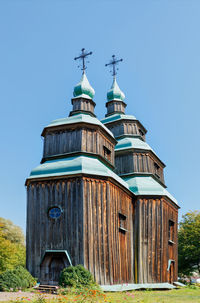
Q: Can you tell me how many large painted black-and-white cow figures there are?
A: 0